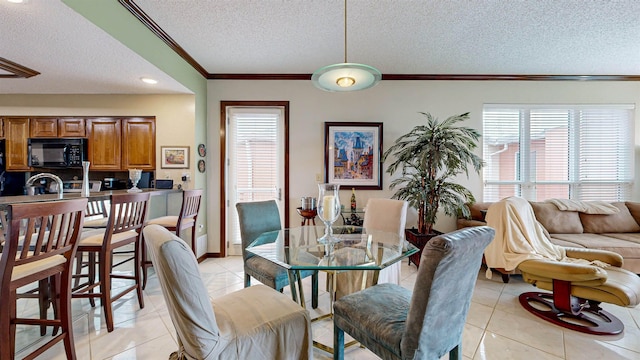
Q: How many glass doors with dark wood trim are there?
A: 1